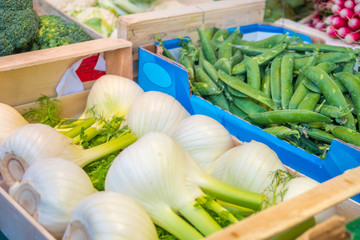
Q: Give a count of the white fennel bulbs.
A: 10